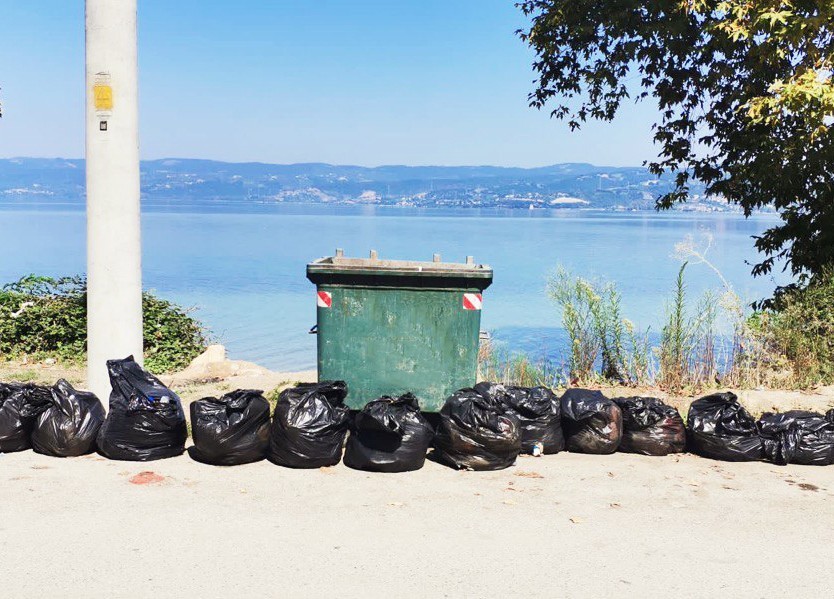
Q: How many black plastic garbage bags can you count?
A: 12